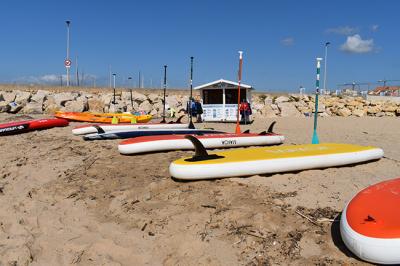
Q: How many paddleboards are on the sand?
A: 6